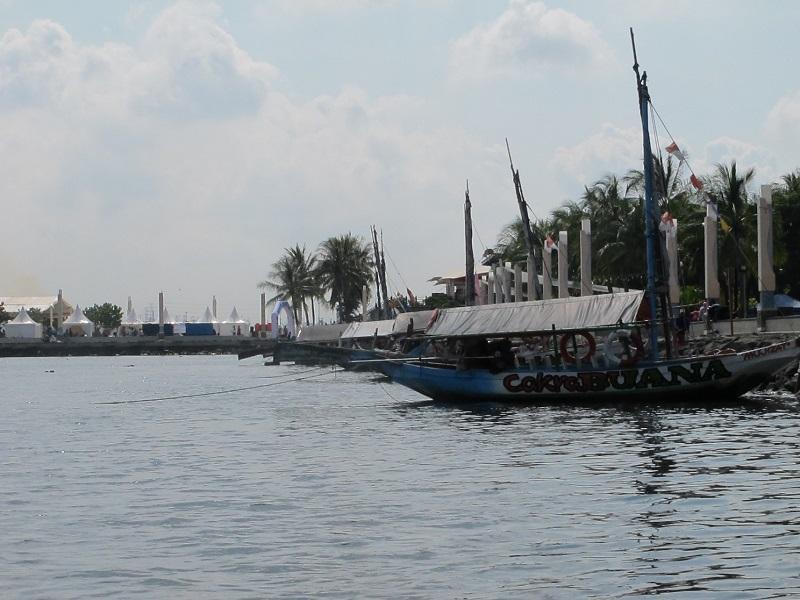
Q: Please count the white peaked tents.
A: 6